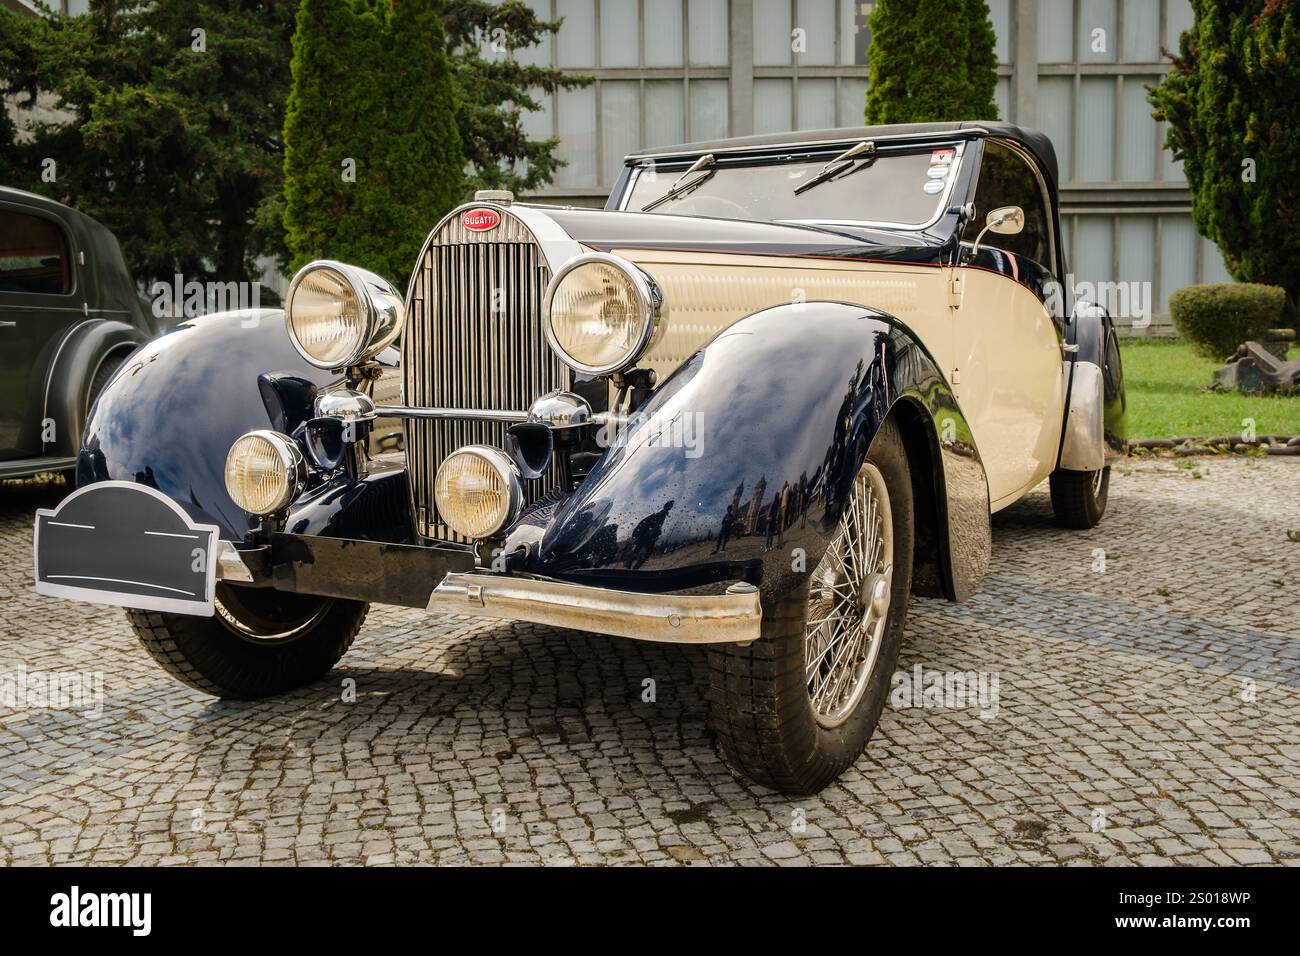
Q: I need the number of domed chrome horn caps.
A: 2